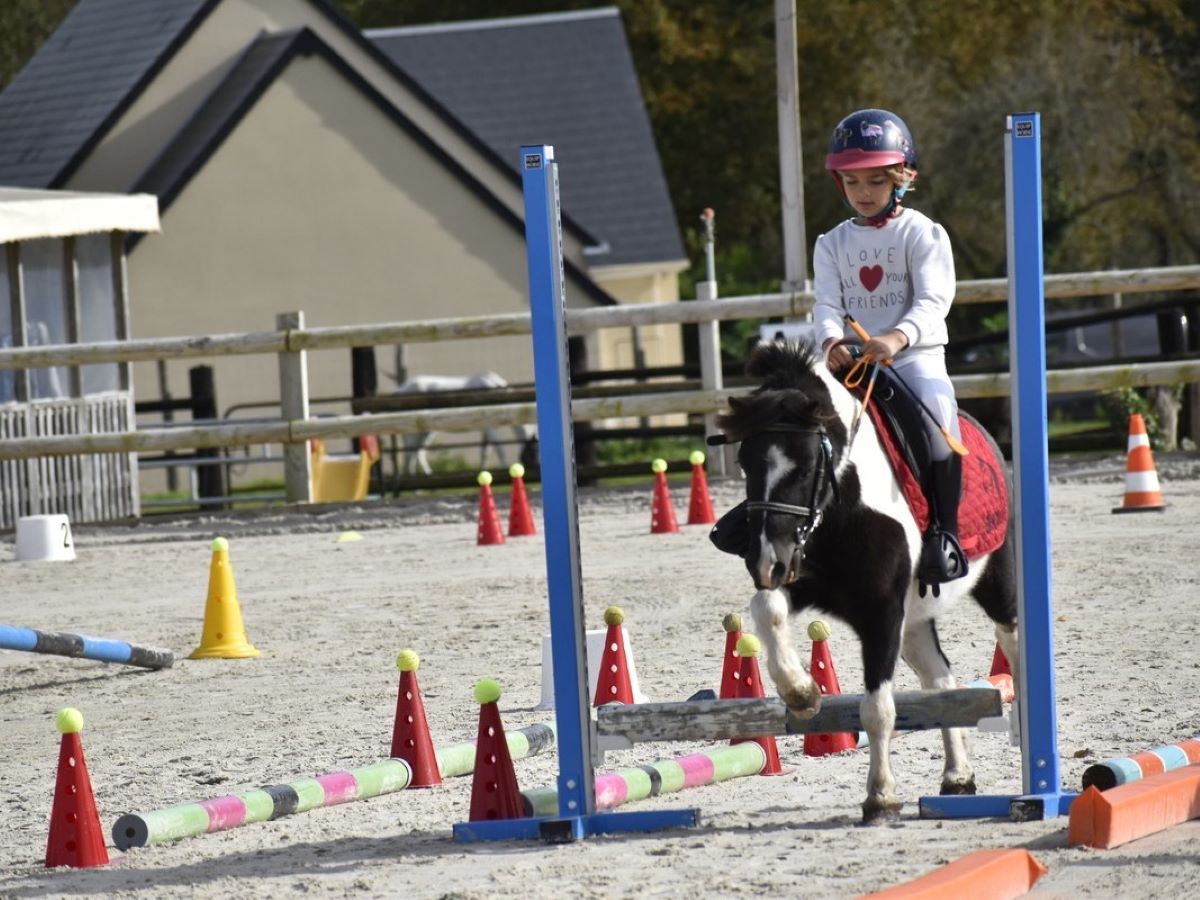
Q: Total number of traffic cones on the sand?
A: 14